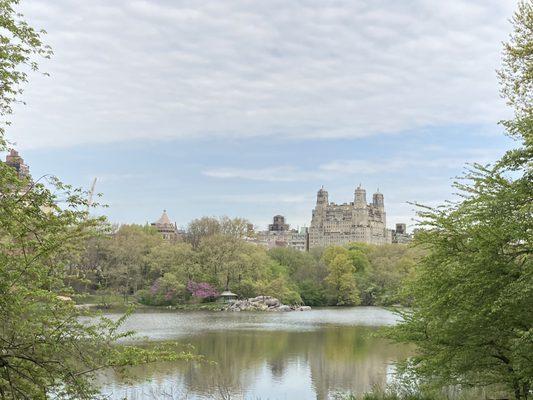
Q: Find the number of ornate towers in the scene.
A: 3